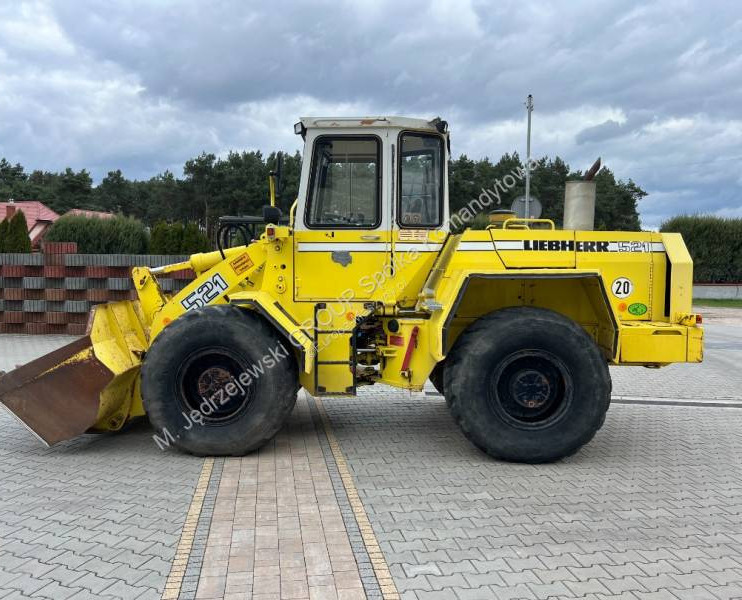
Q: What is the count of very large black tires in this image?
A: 2